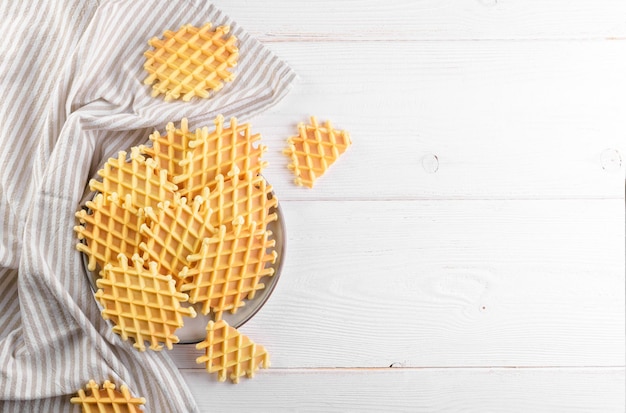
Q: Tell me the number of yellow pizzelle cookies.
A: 12